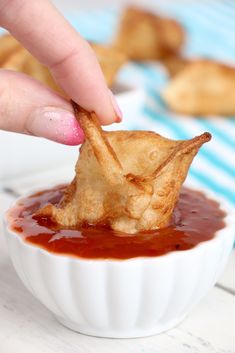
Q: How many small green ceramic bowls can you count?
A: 0